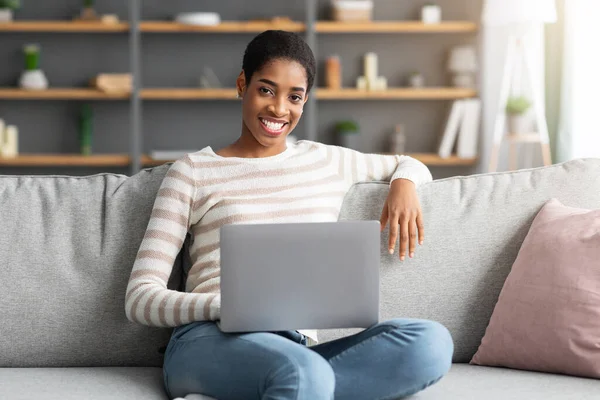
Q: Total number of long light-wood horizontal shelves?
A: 3